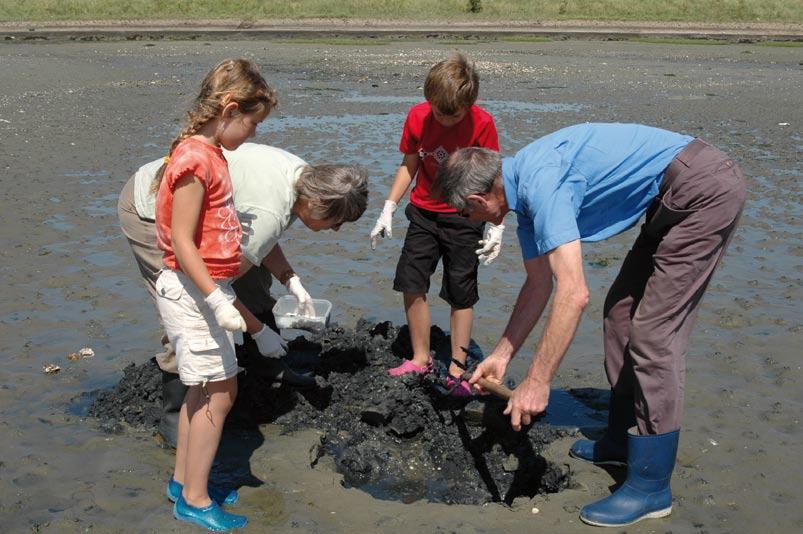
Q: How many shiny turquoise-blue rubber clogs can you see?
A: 2